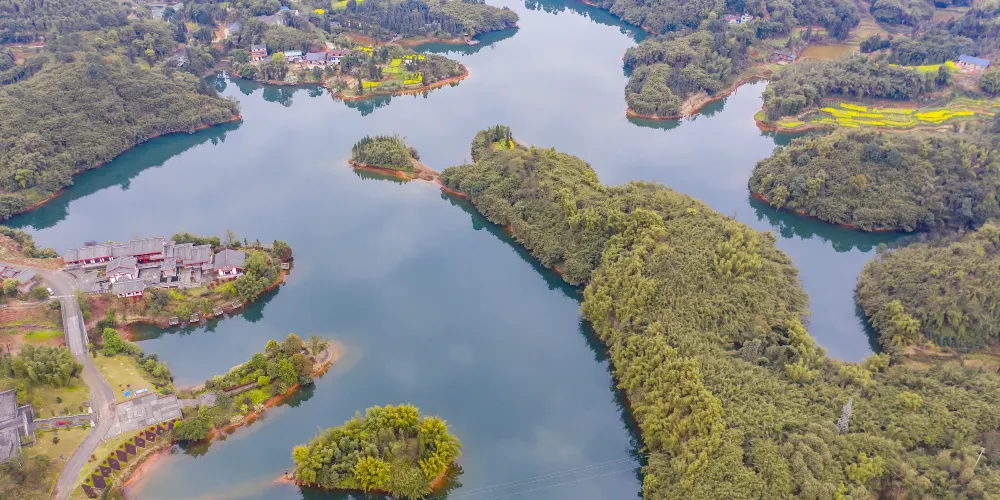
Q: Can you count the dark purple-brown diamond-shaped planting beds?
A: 10